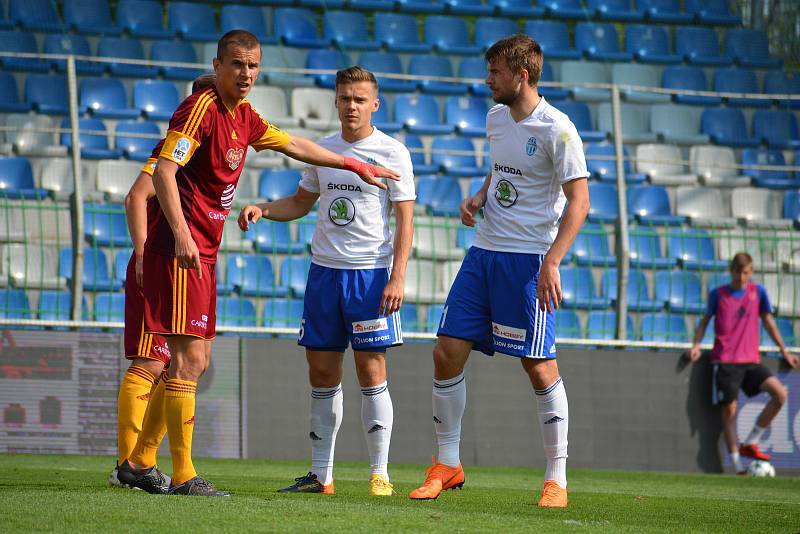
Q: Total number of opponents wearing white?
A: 2